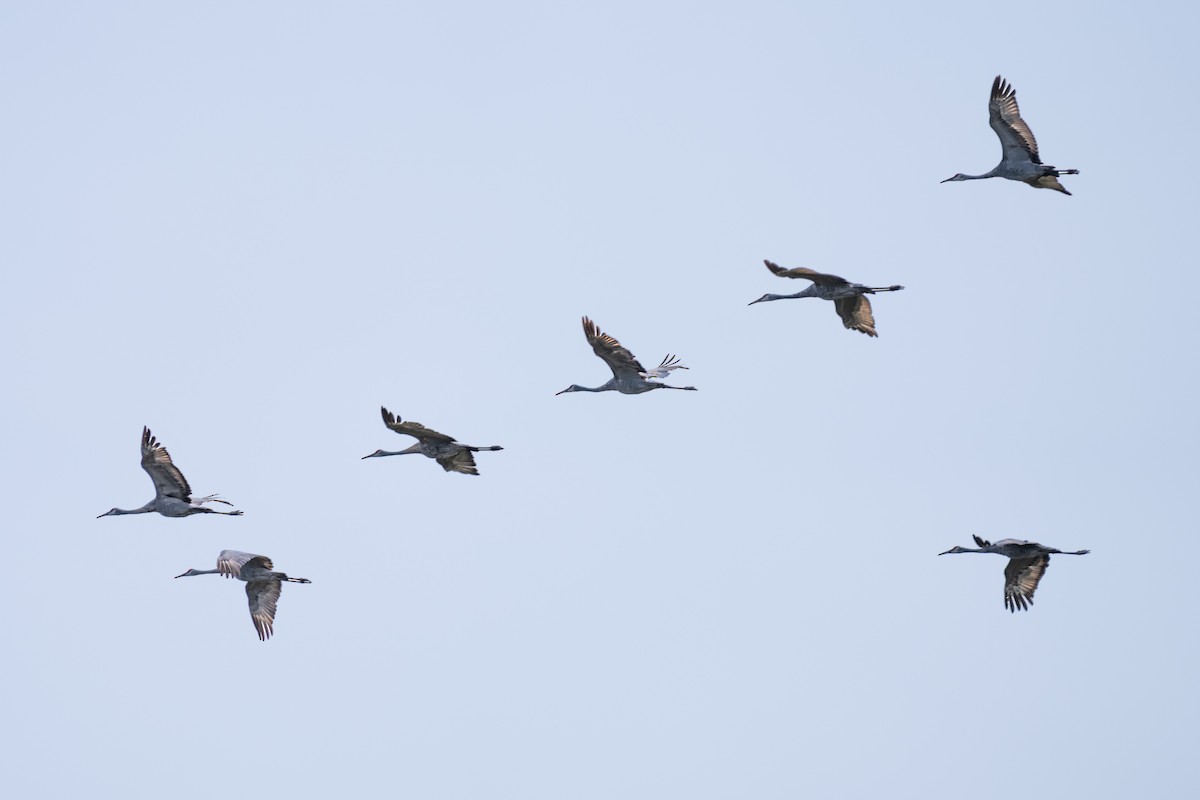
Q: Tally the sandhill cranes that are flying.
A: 7